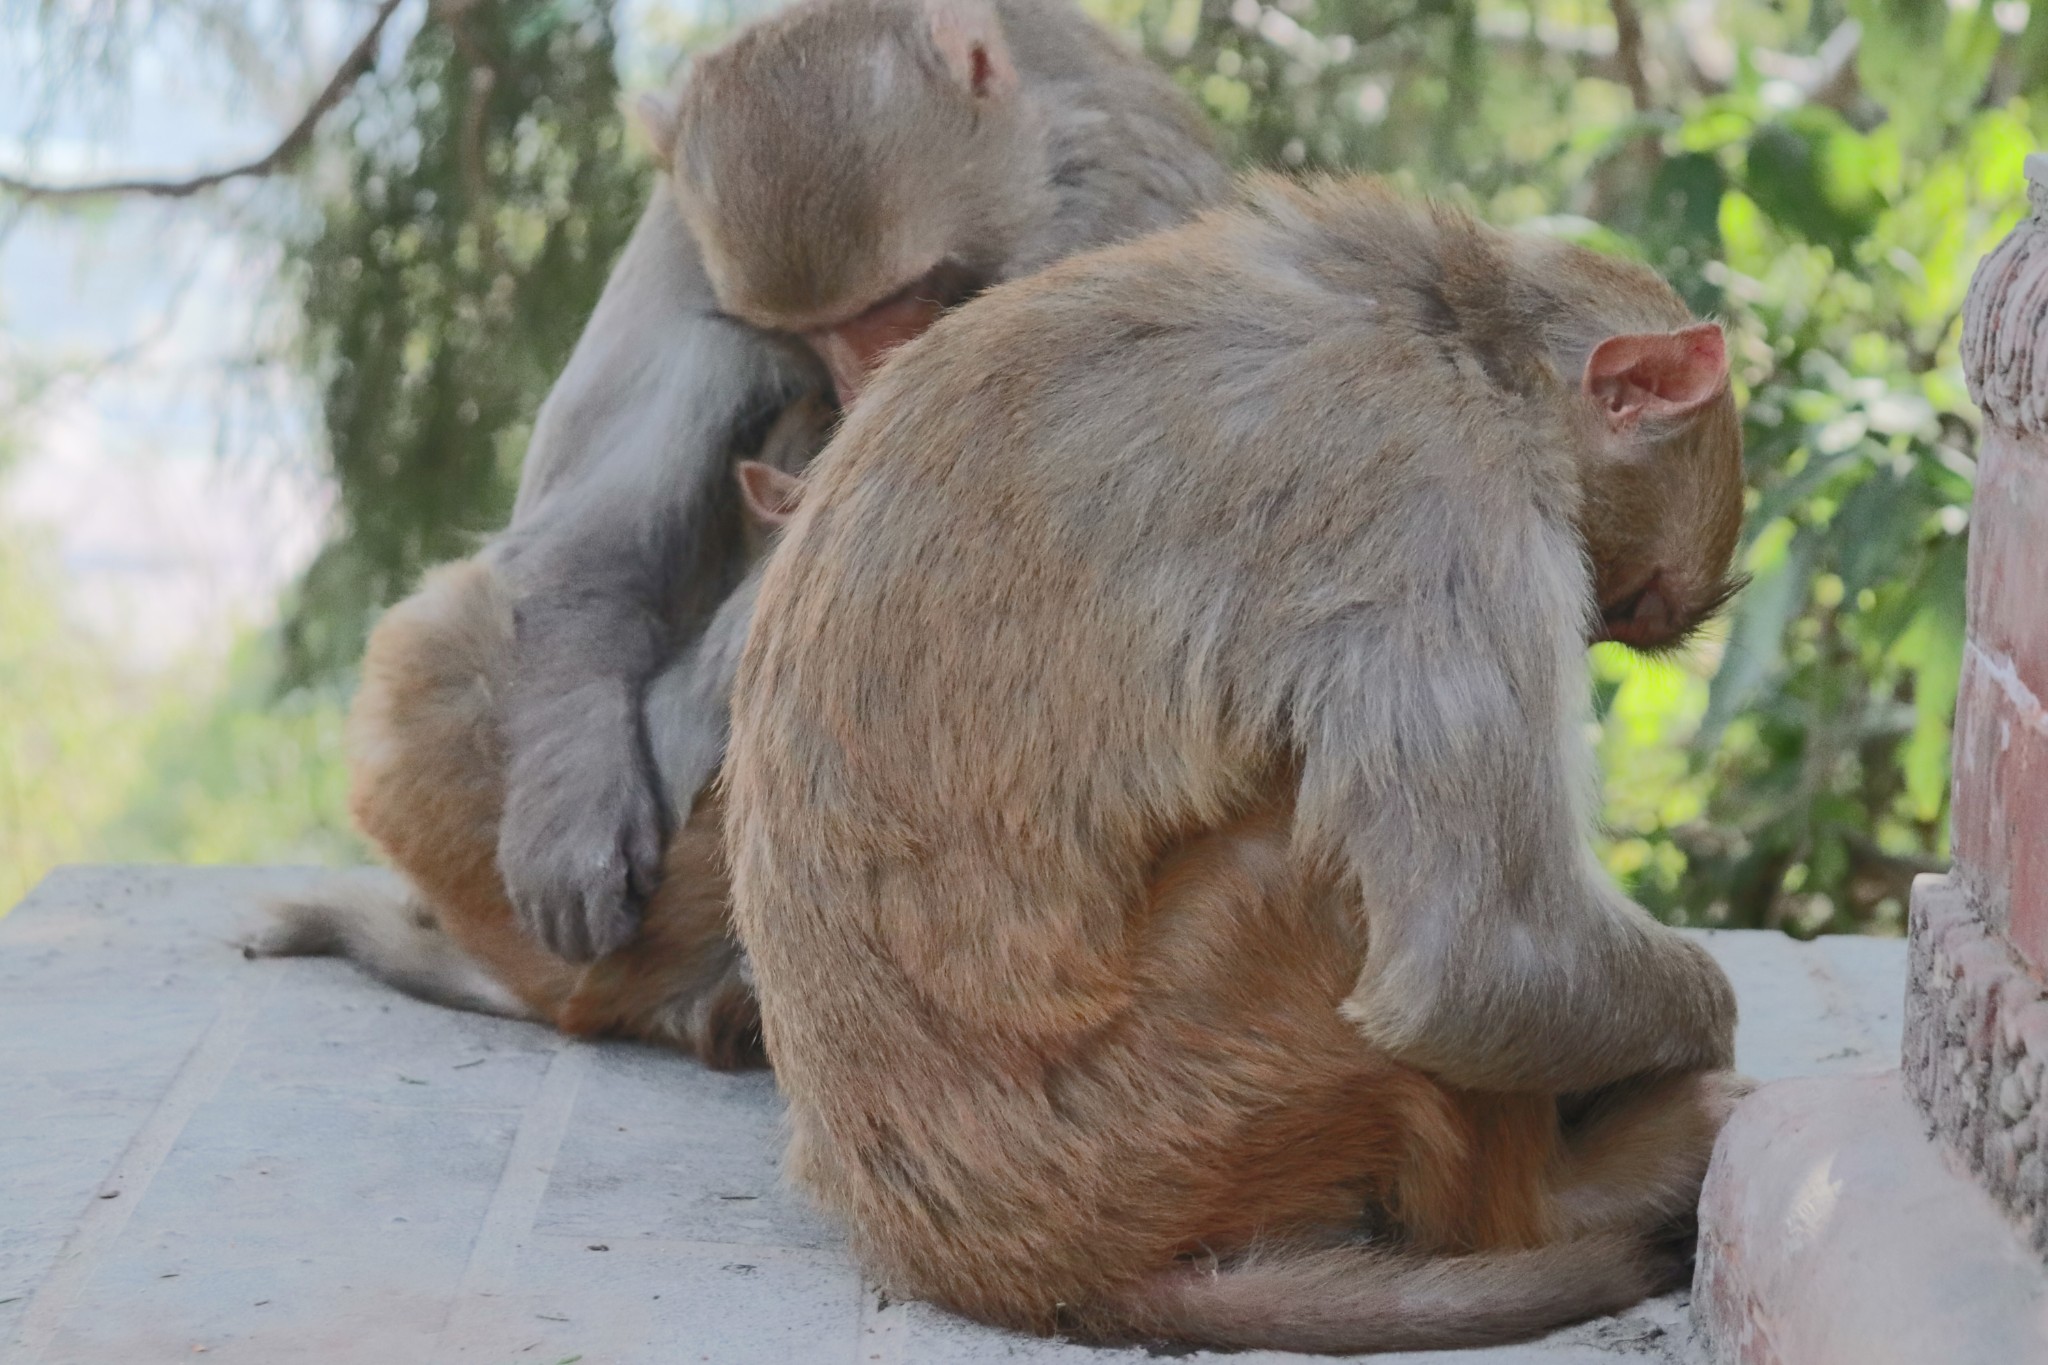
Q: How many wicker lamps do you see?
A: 0